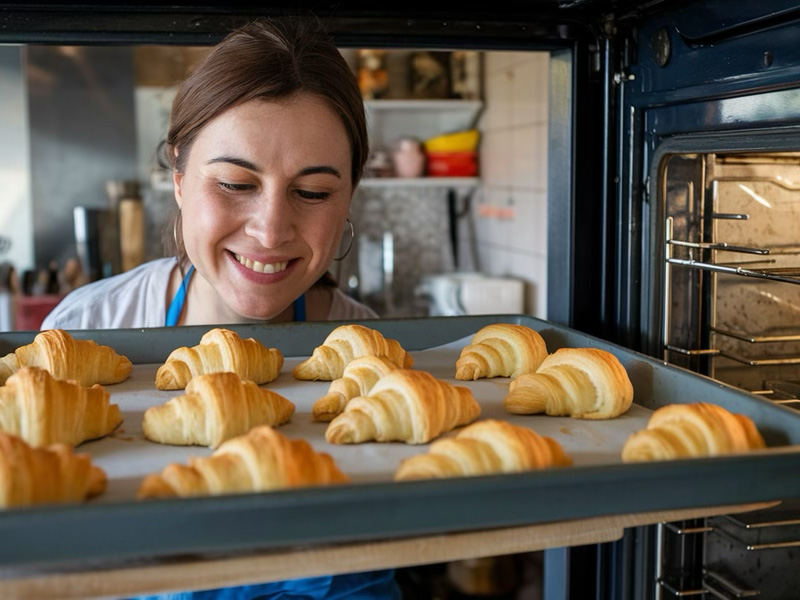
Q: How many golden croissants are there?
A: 13